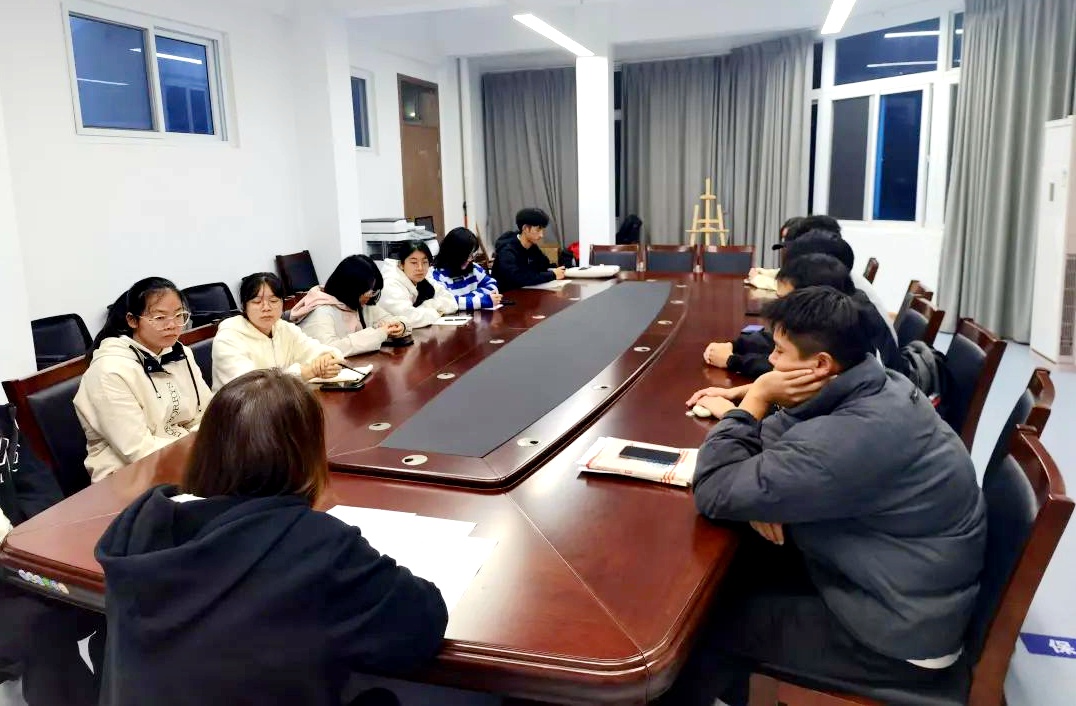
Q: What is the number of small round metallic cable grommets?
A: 13